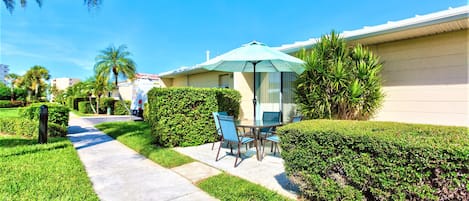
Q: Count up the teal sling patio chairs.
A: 4